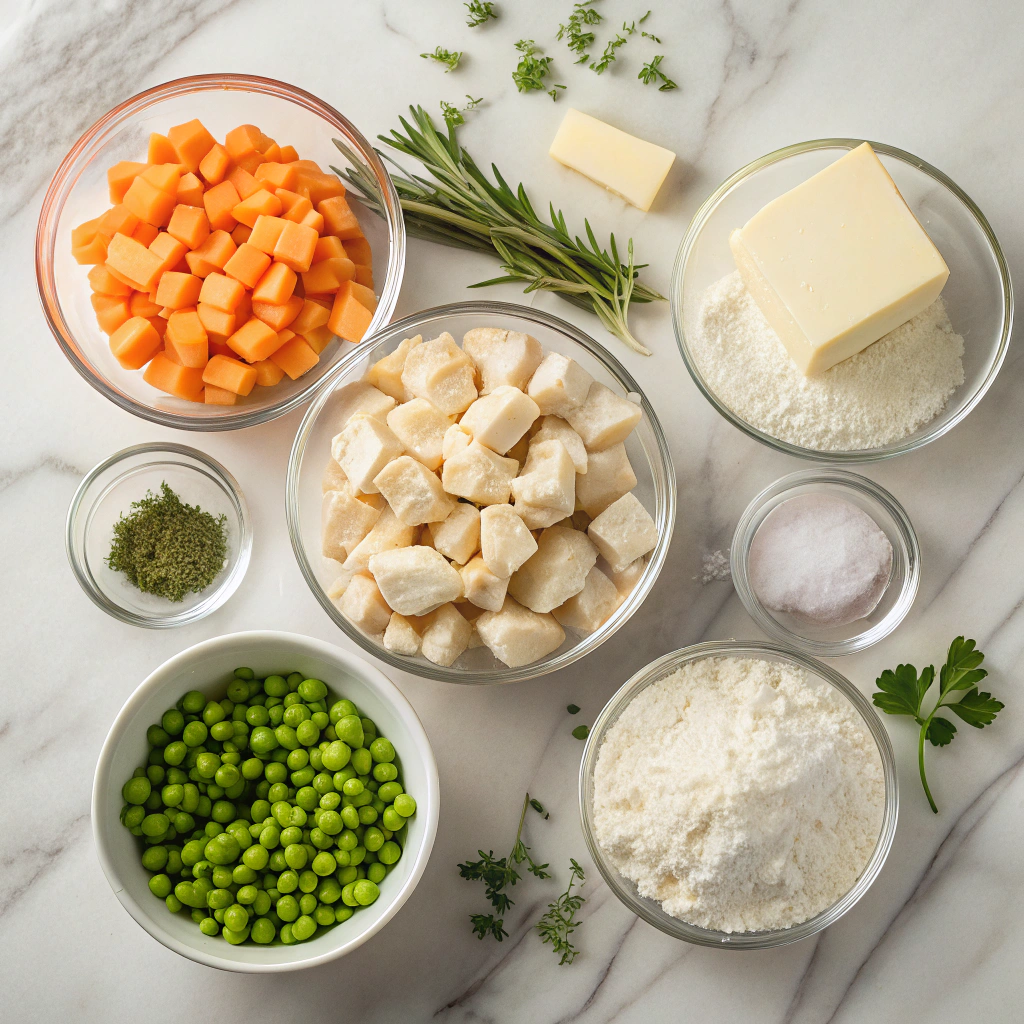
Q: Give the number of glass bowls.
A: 6